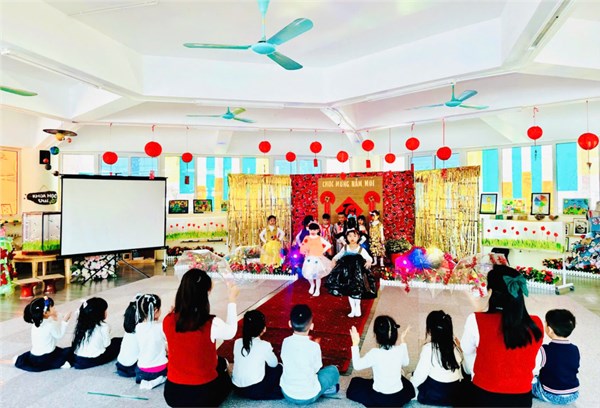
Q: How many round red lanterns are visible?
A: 13